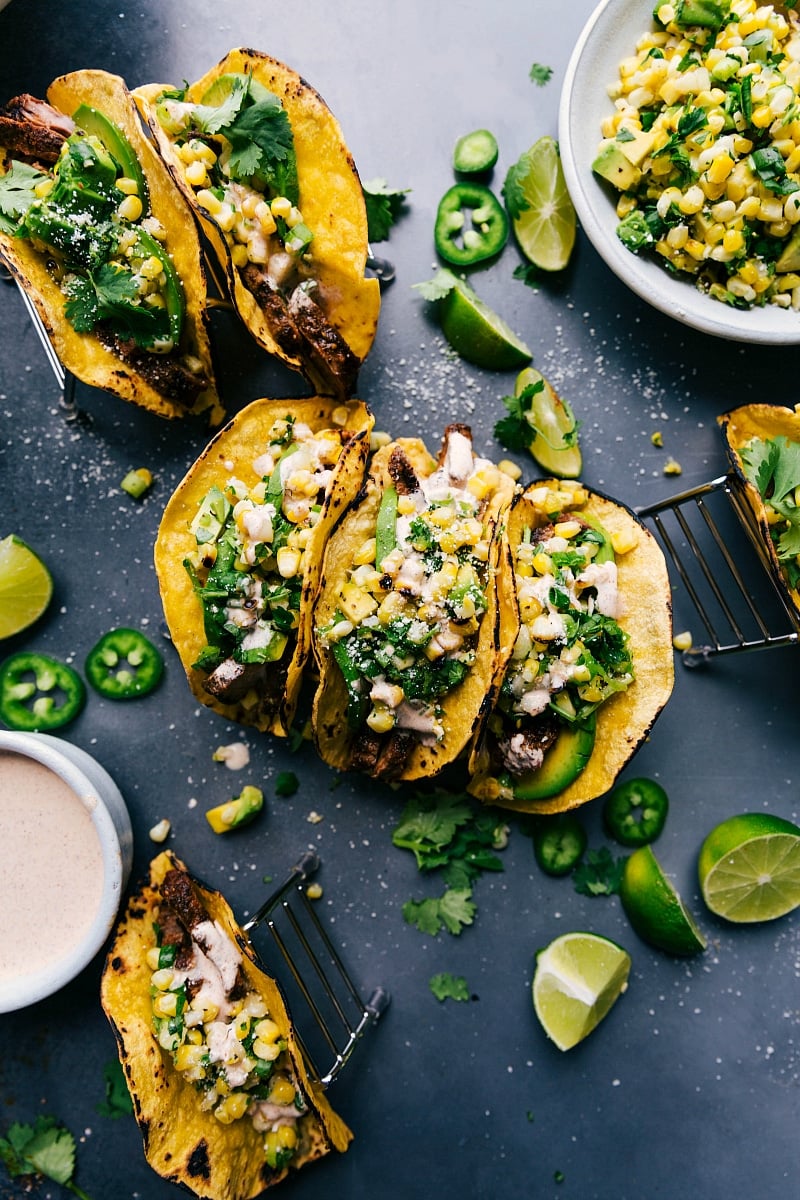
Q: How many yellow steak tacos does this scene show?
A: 7